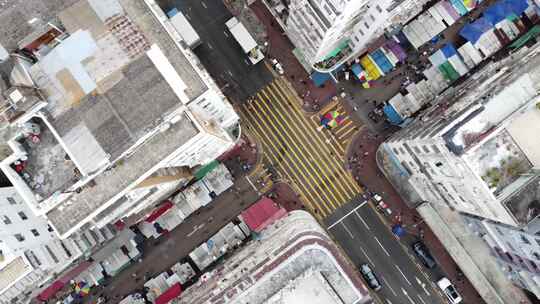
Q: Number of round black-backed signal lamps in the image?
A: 0